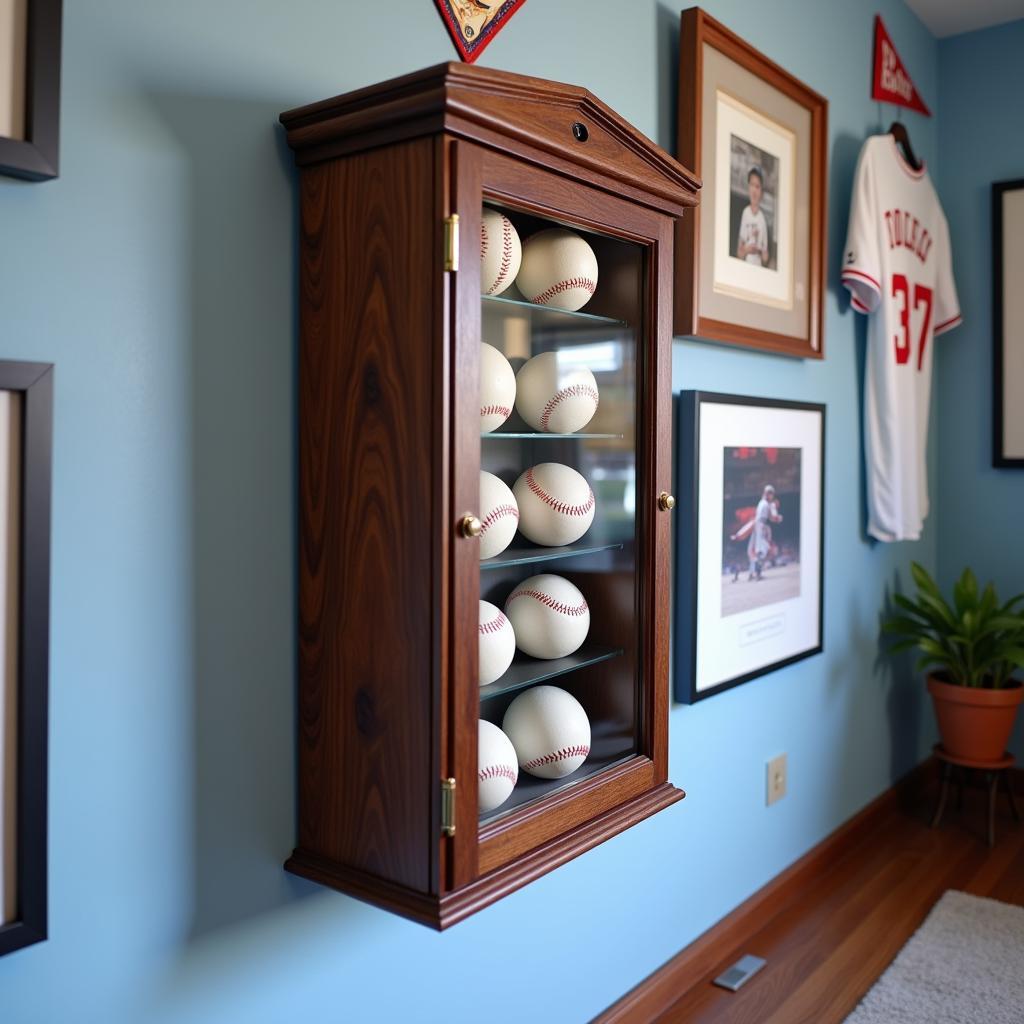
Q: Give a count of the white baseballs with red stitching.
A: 10